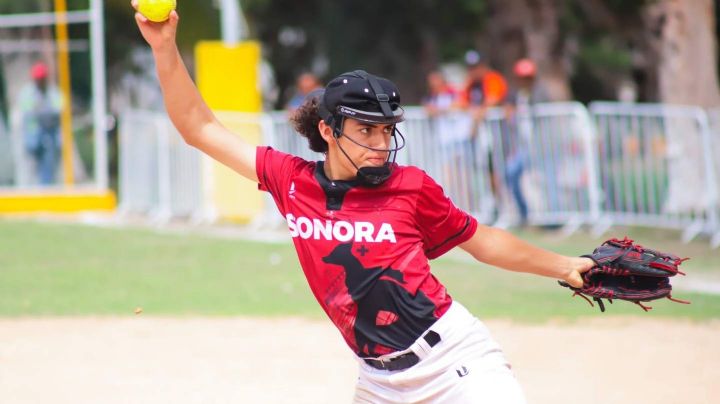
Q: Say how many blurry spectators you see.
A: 5